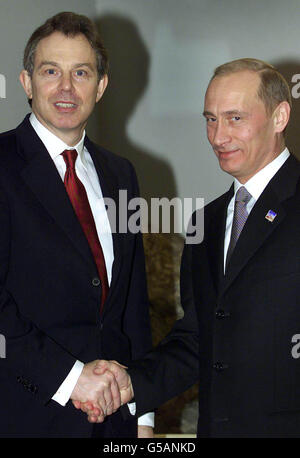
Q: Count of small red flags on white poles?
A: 0